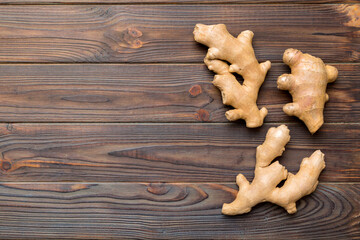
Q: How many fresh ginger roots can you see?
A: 3